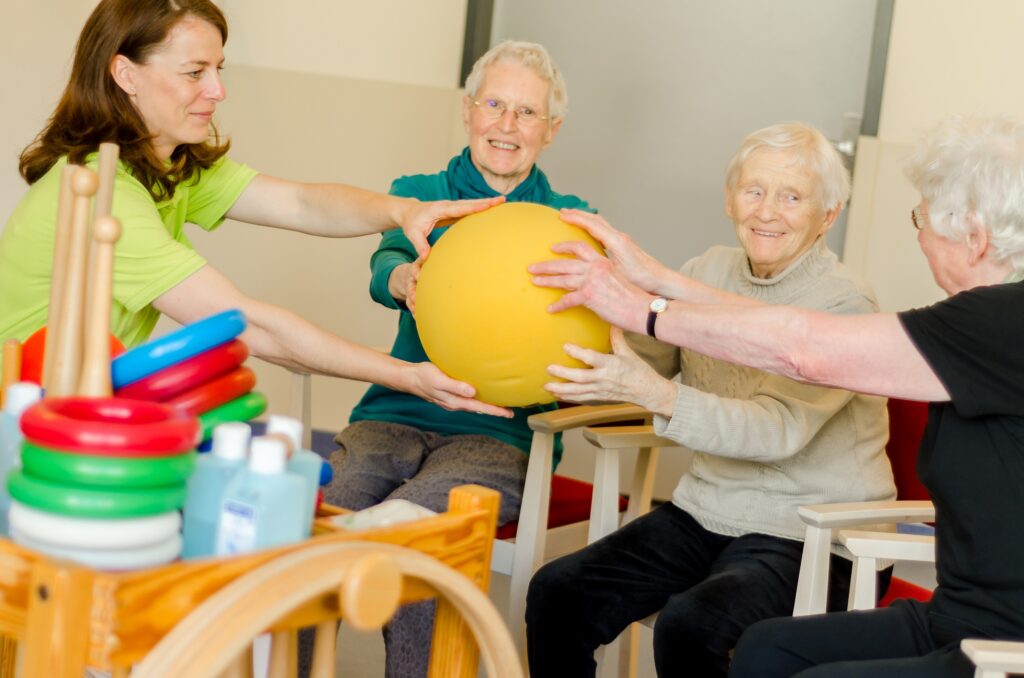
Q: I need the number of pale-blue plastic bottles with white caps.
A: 4